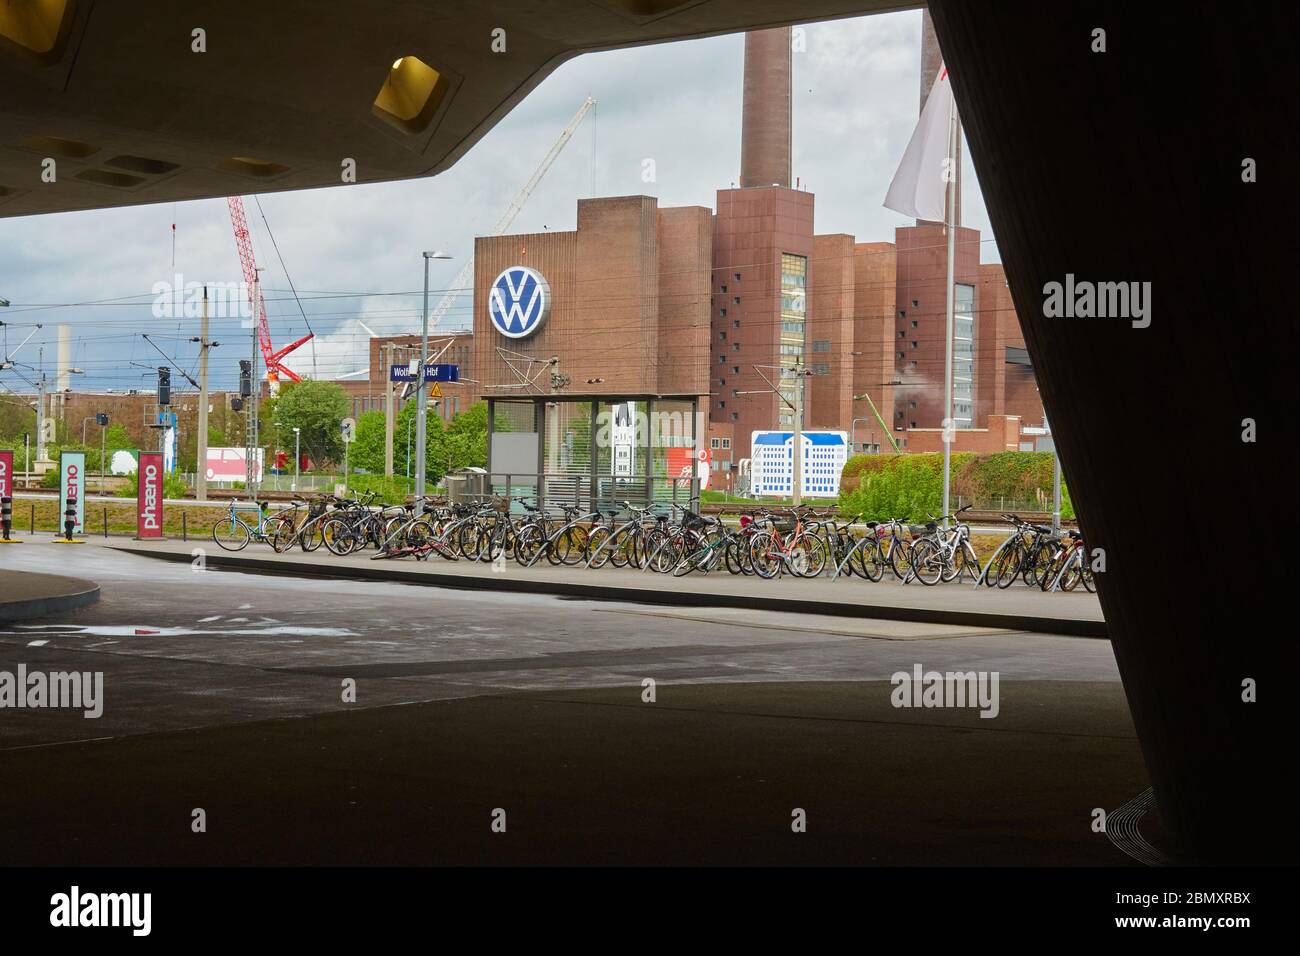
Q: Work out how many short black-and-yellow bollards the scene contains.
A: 2